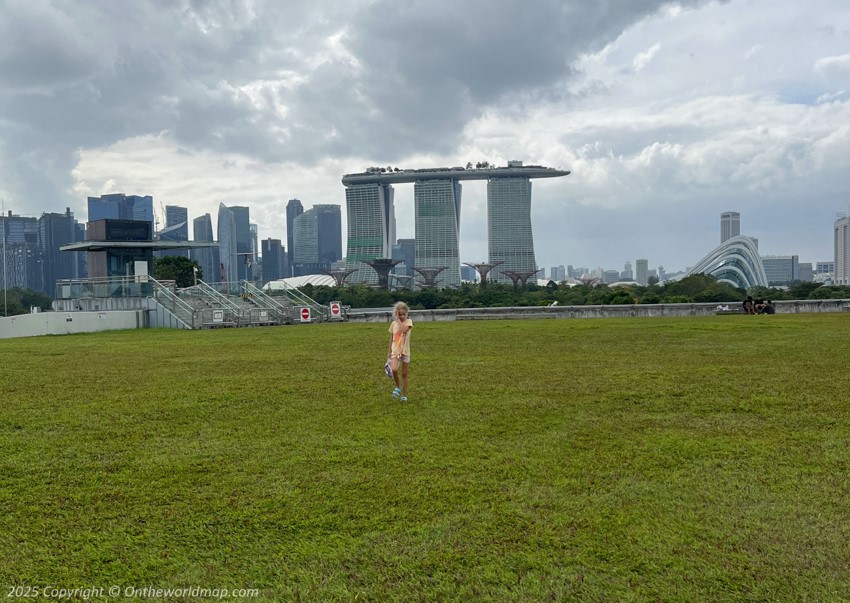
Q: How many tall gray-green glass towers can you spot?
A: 3